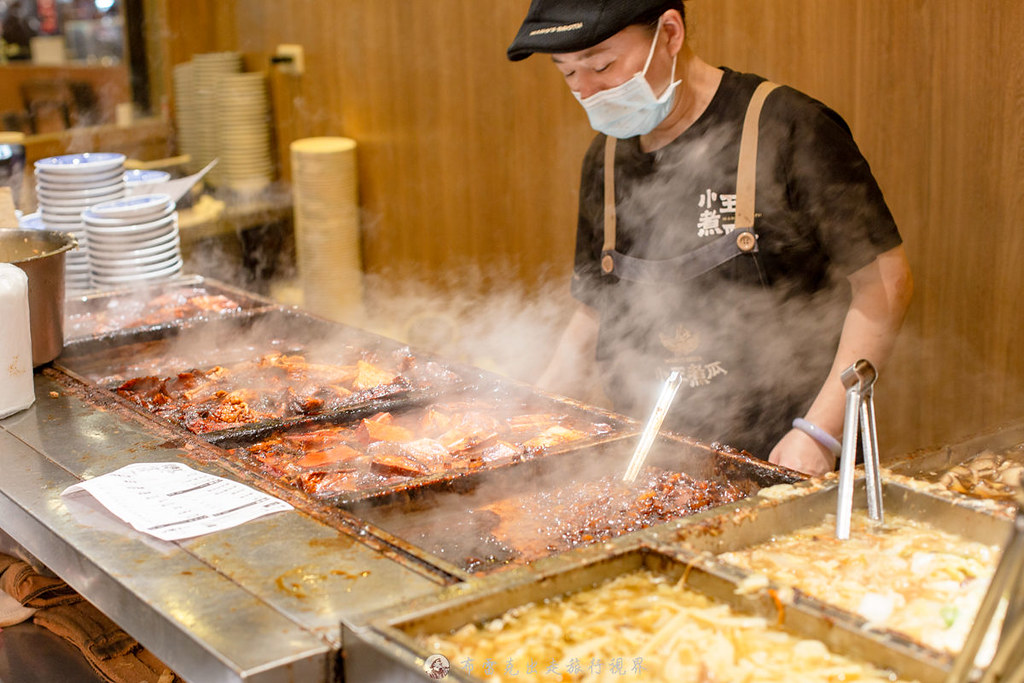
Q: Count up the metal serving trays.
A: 7